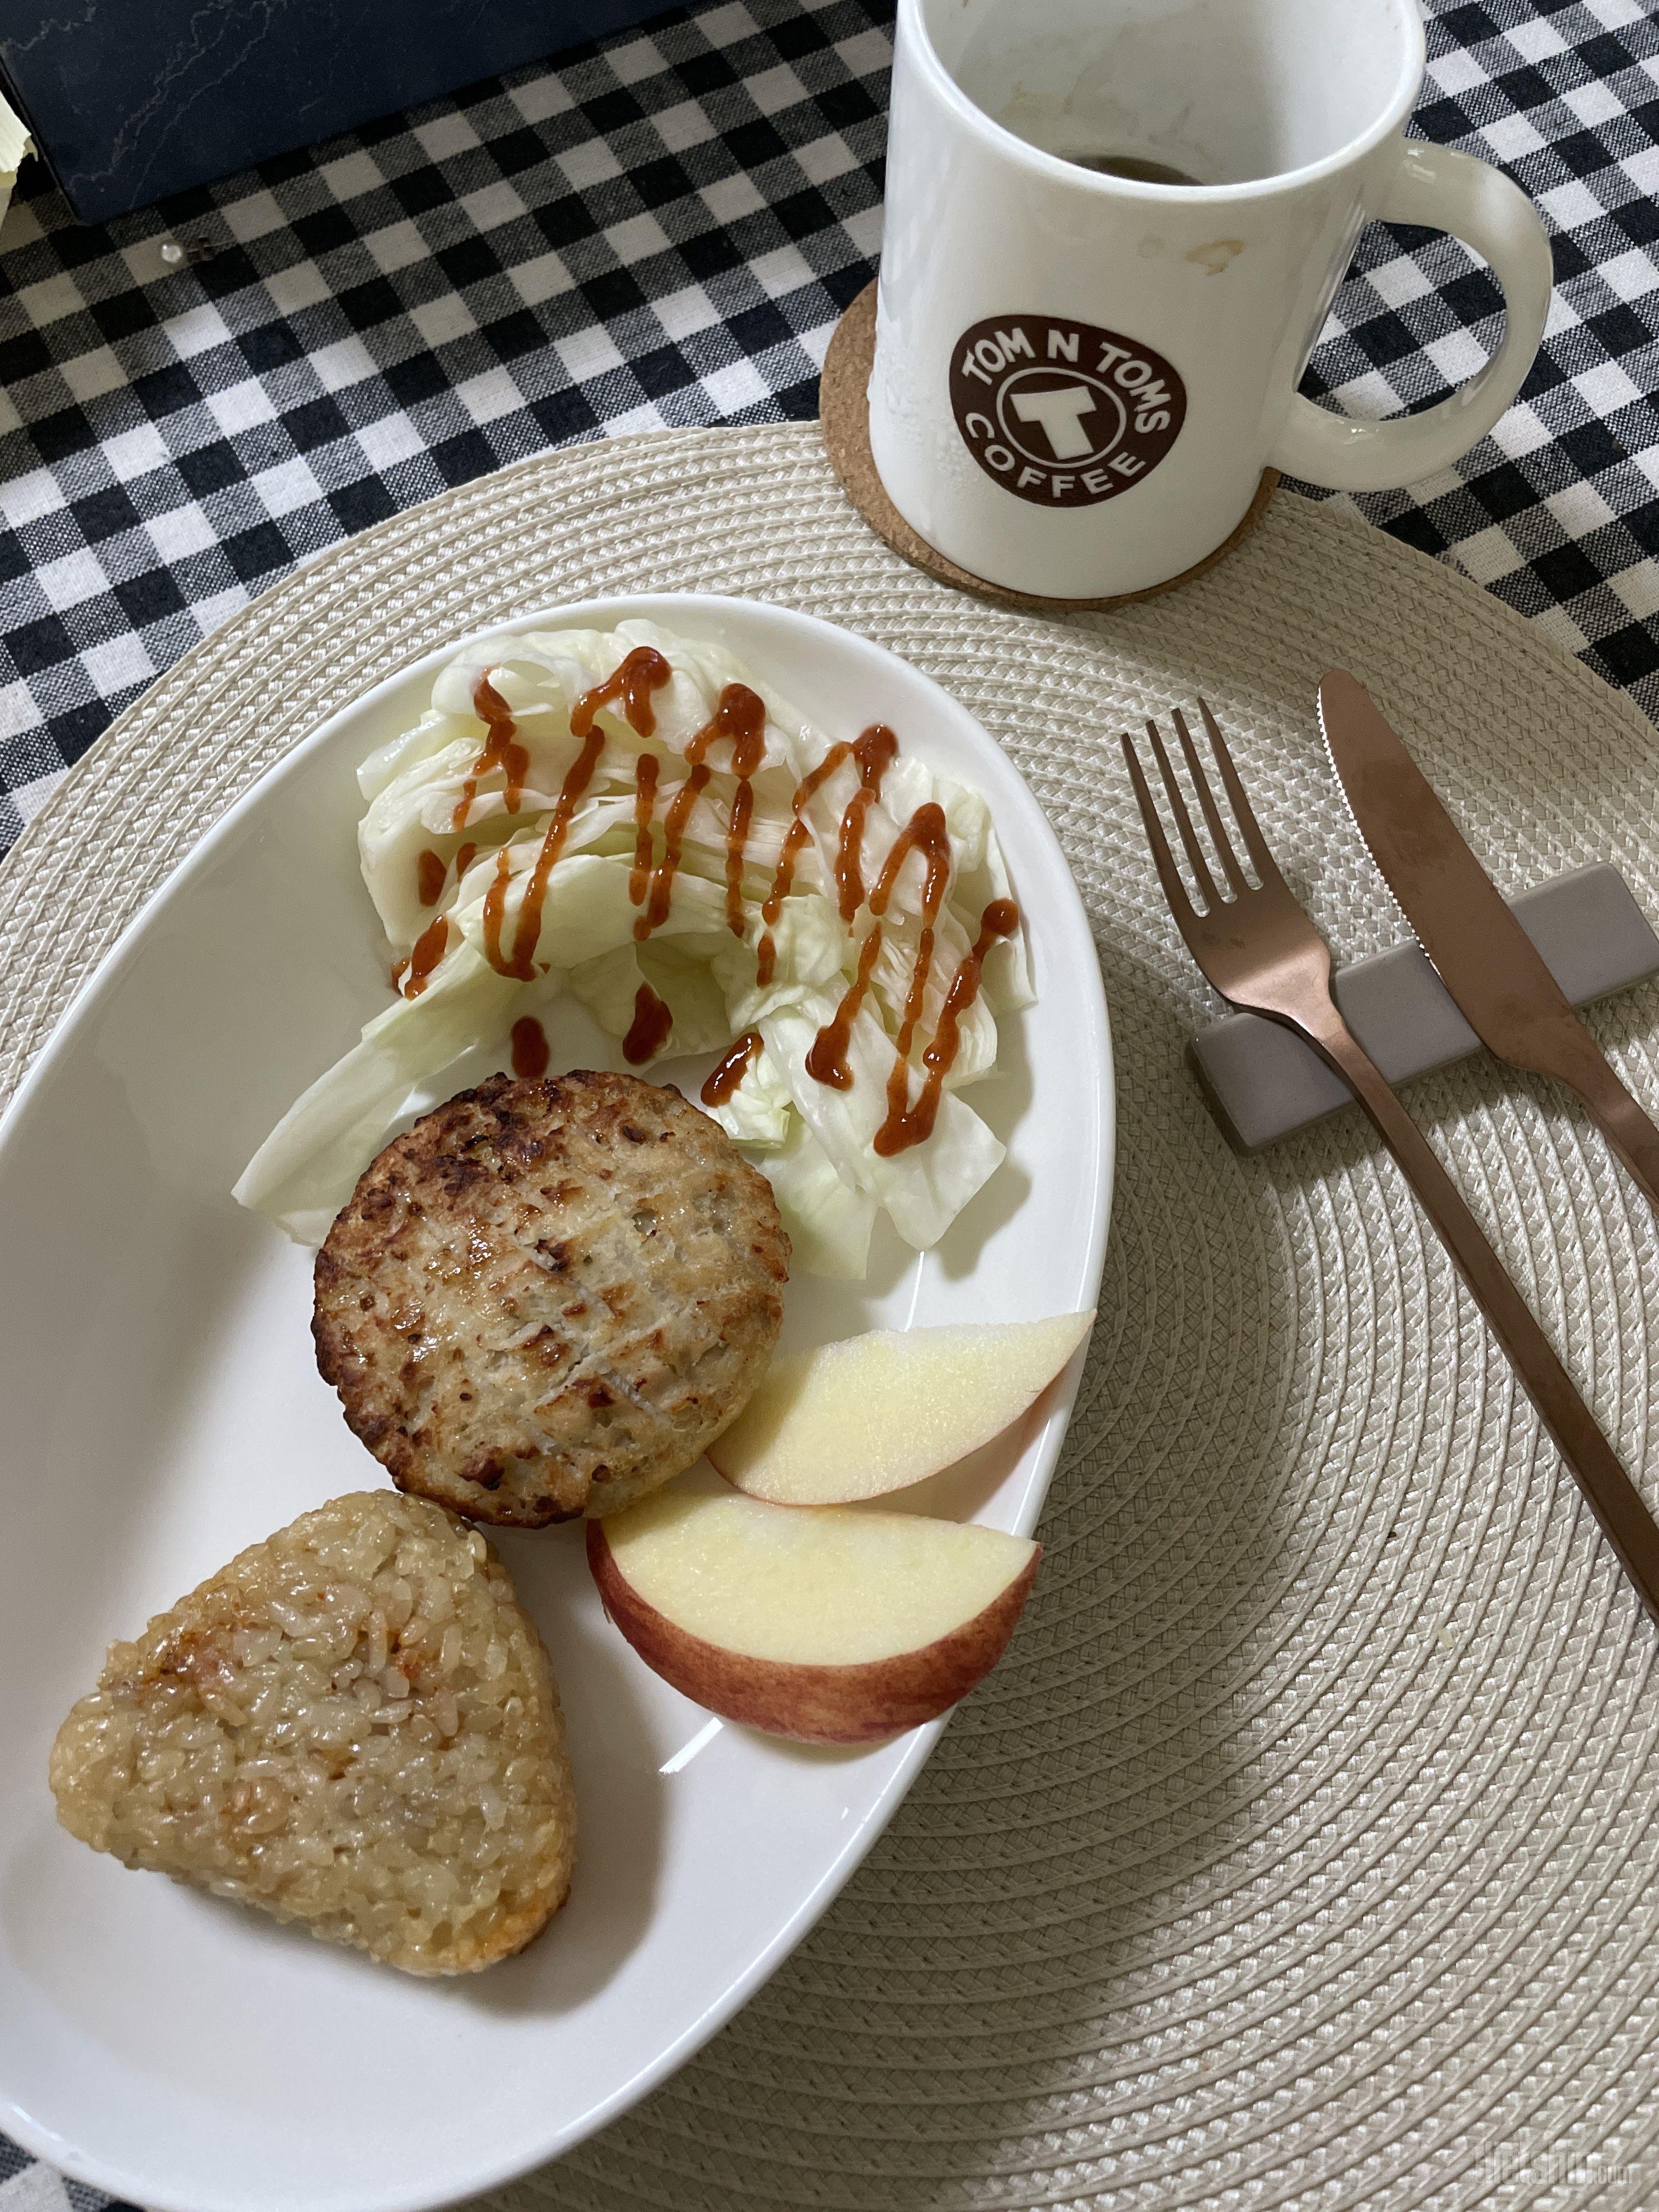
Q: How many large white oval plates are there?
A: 1